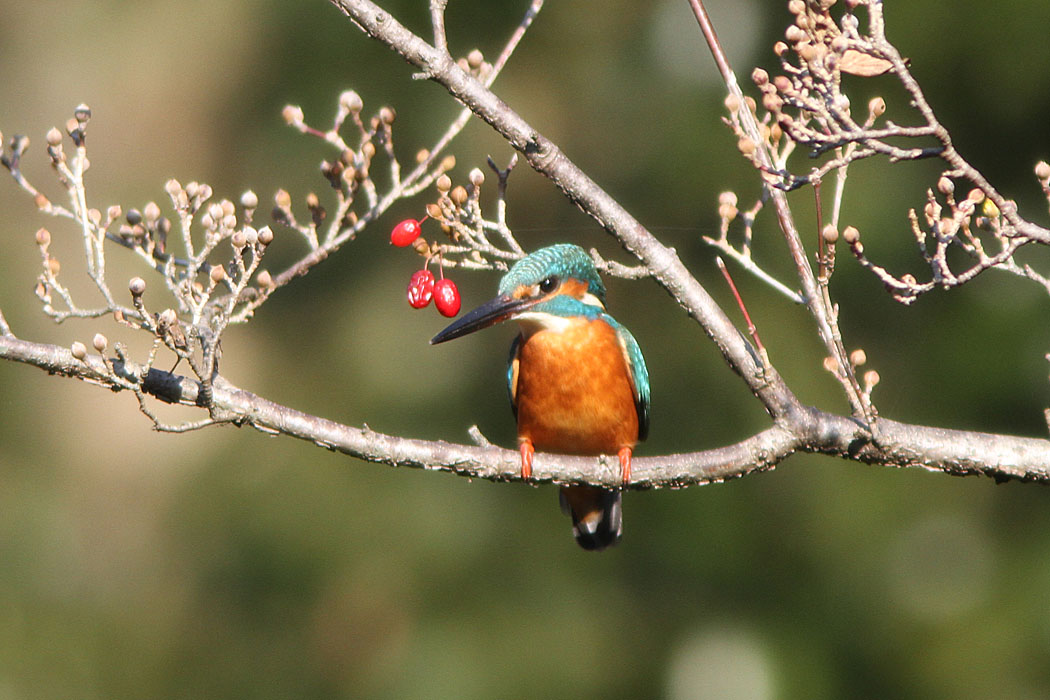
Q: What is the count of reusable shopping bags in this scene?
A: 0